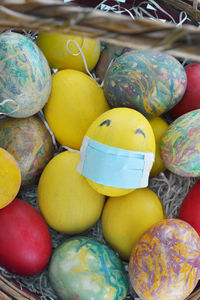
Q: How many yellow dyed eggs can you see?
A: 7